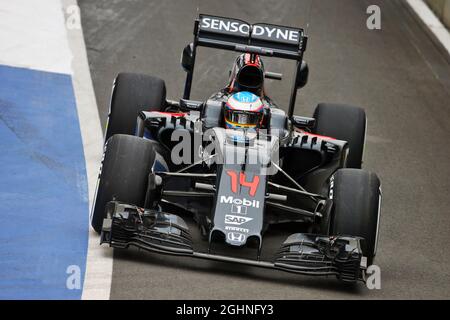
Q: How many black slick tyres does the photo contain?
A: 4